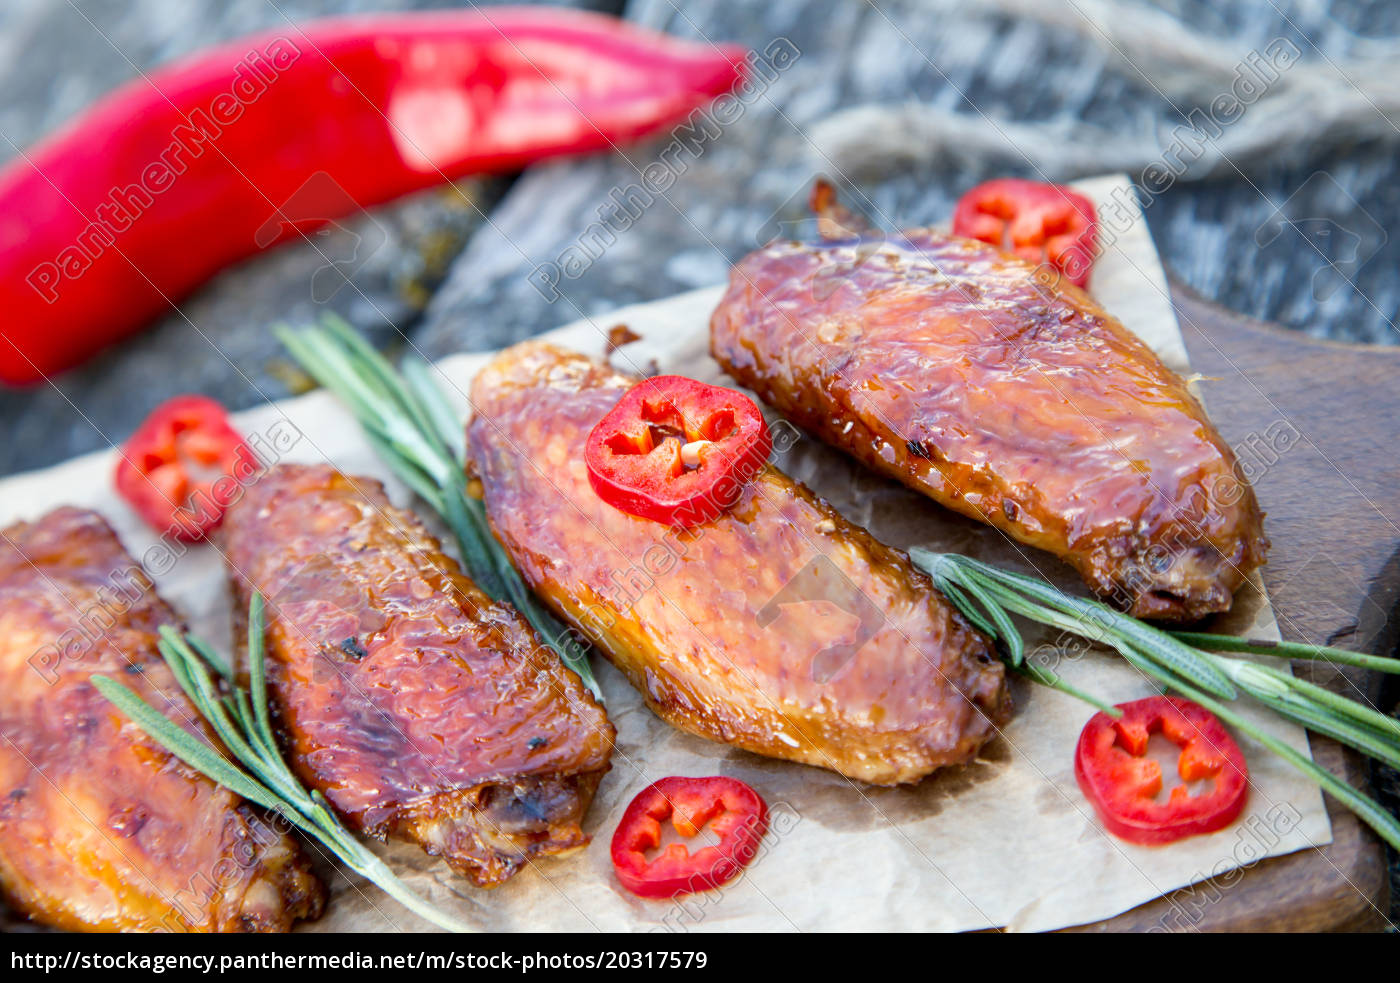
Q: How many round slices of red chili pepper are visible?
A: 5